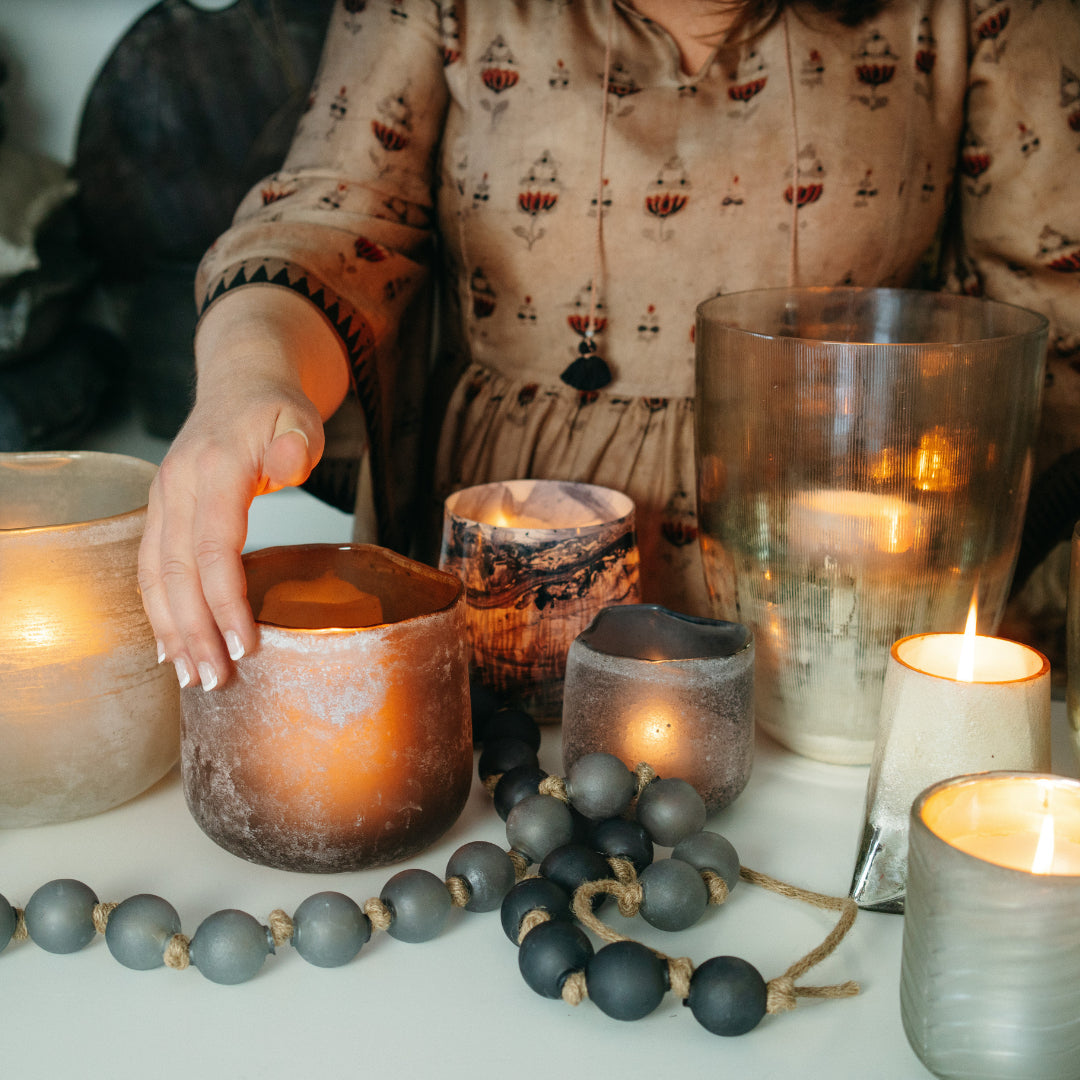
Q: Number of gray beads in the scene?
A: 12